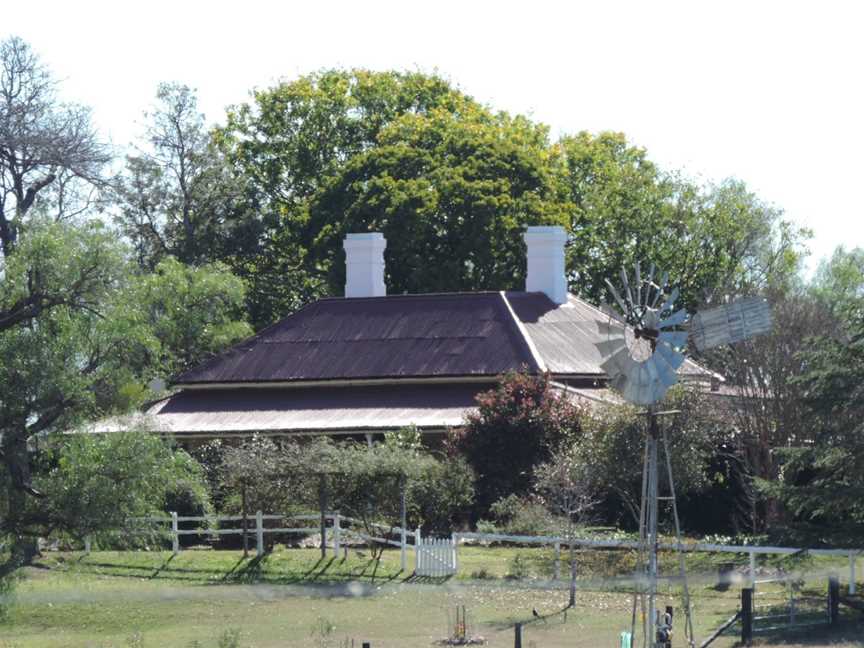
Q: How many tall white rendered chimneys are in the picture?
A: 2